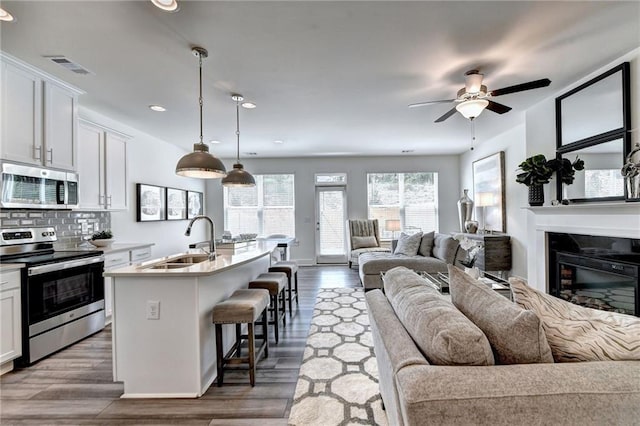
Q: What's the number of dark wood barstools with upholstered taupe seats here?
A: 3